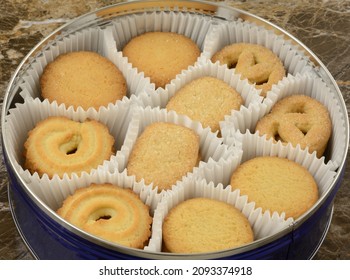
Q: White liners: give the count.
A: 10